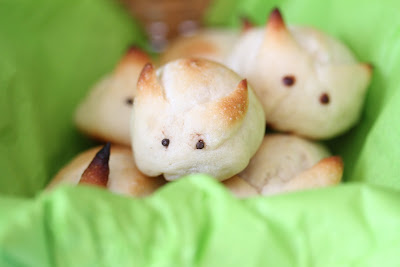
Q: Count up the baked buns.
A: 6